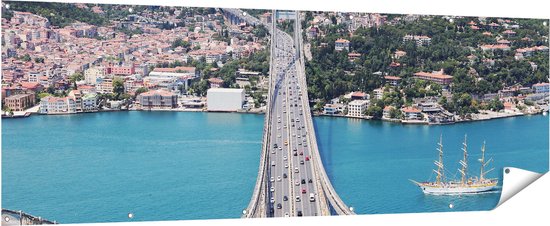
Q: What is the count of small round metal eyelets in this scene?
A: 14